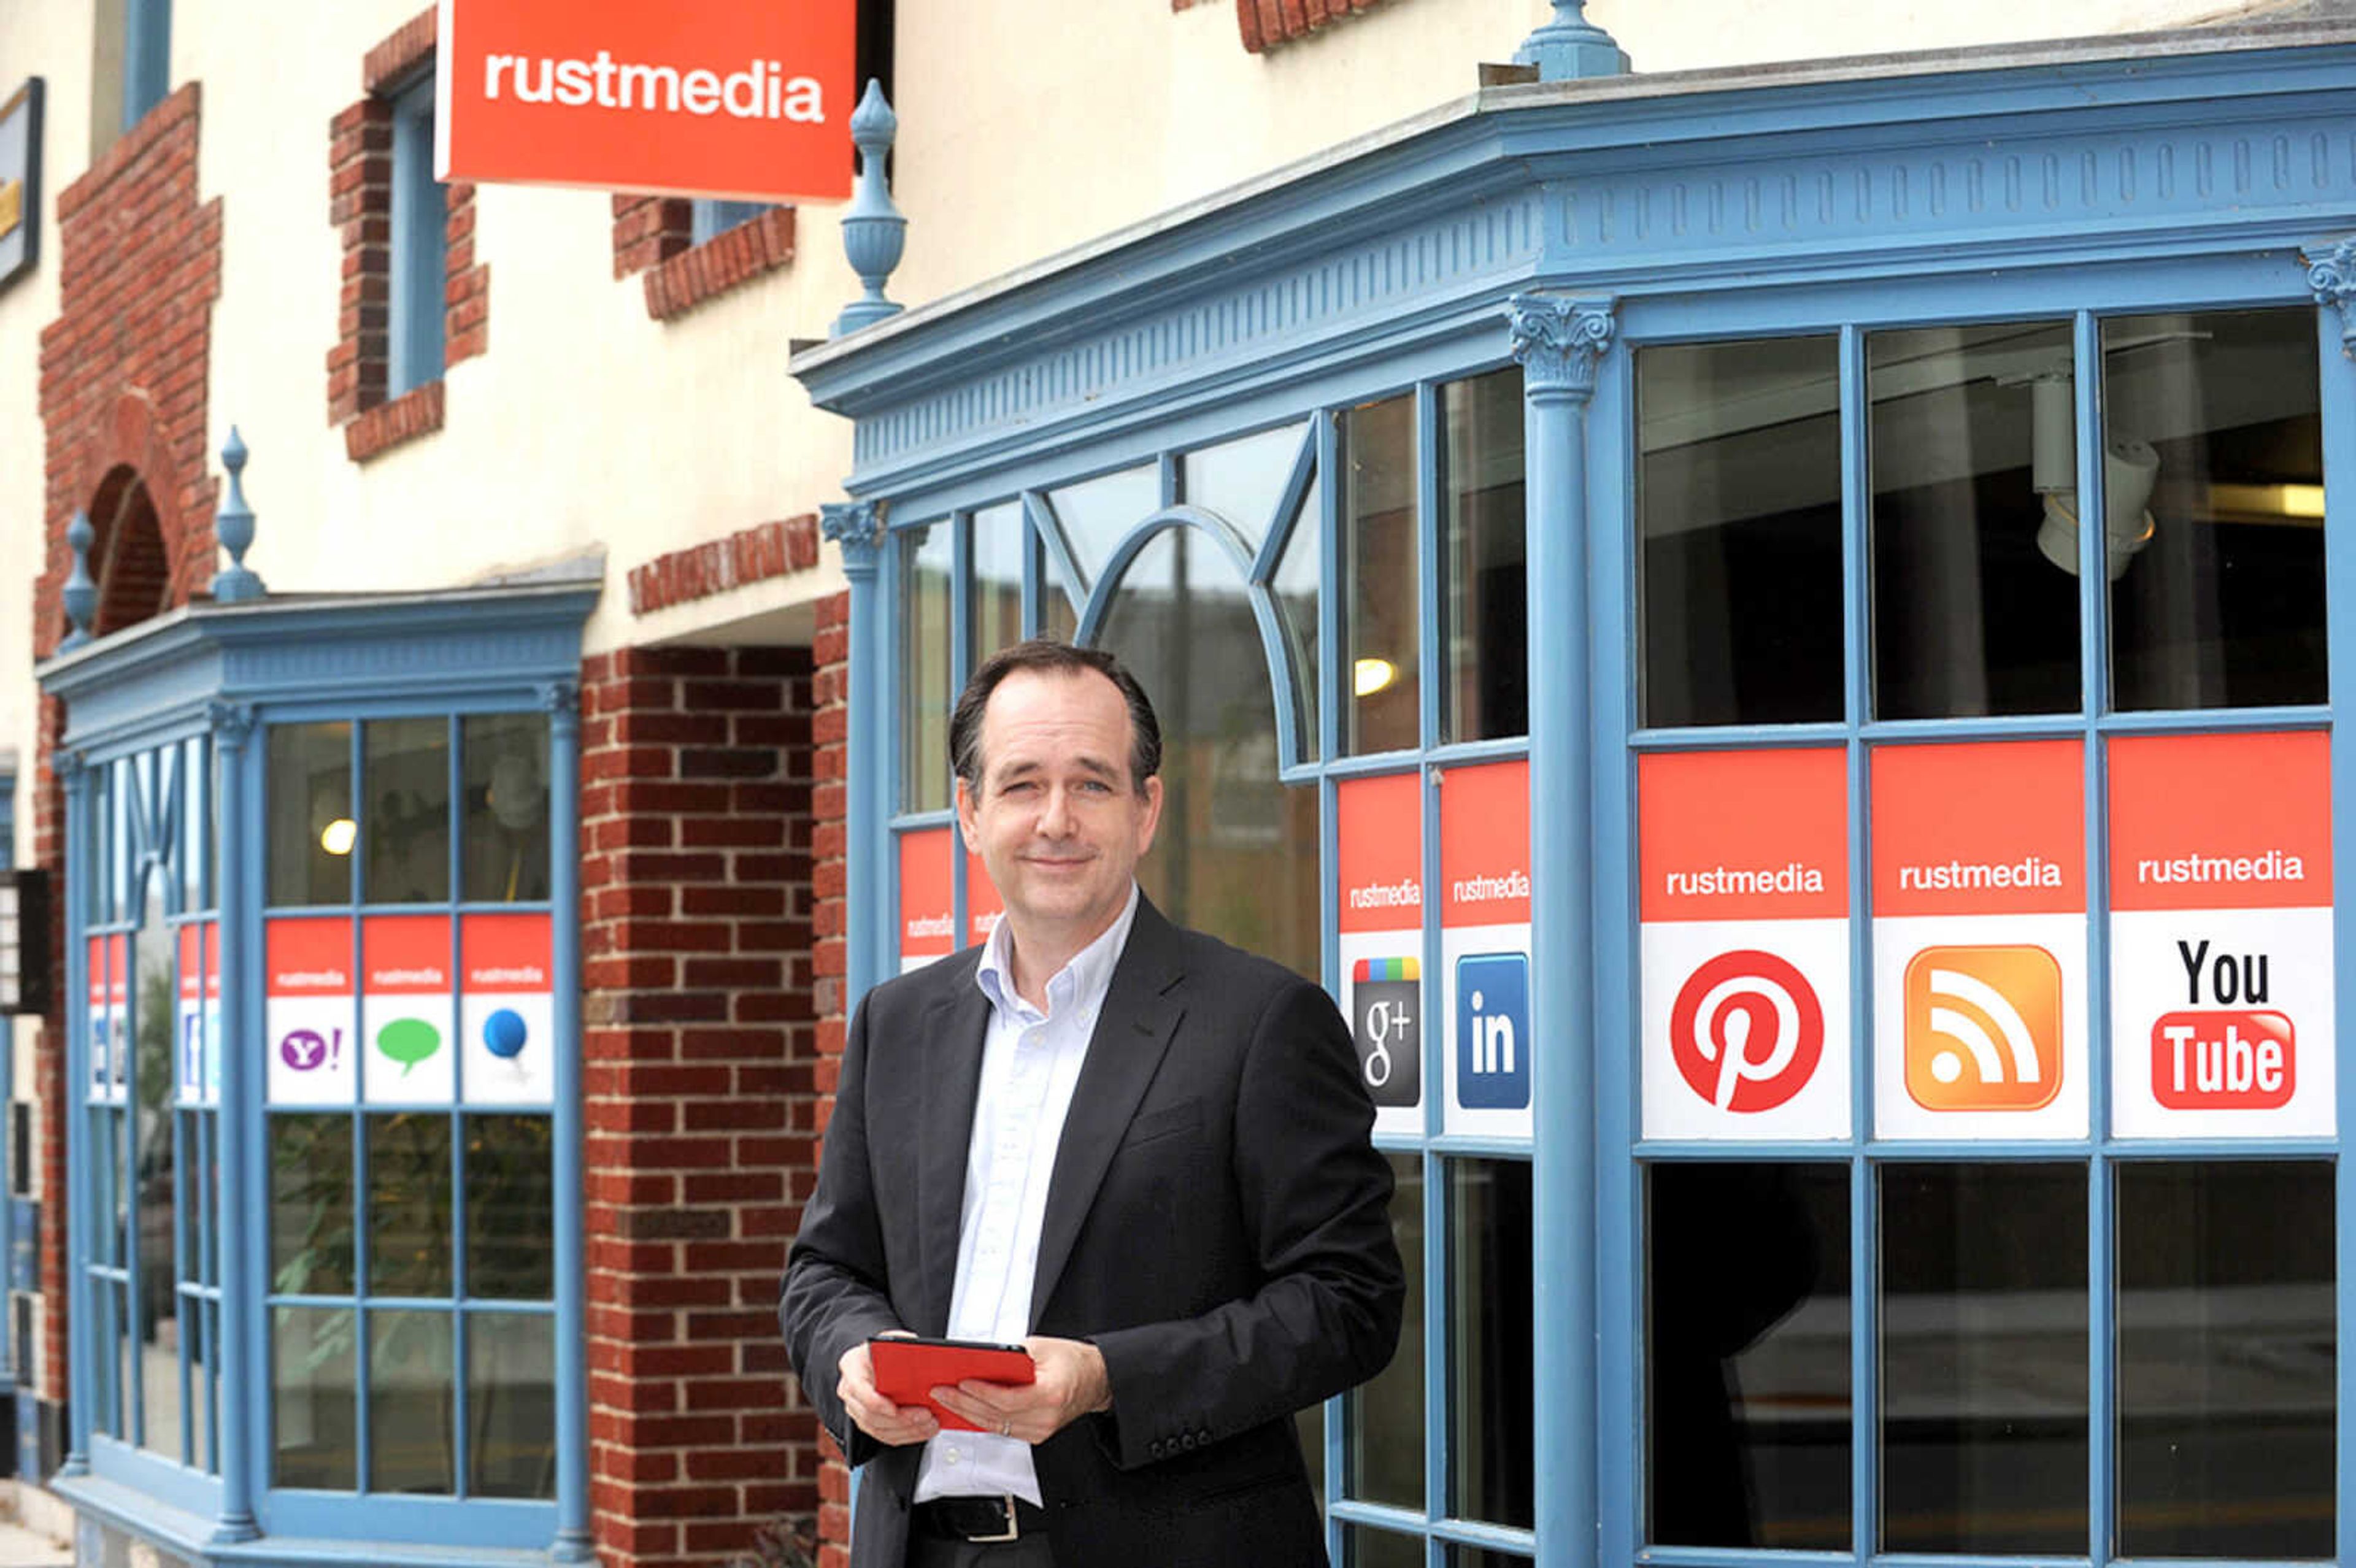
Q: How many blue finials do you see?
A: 4